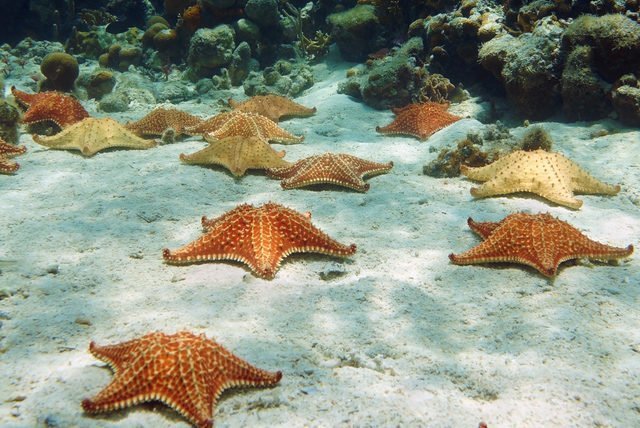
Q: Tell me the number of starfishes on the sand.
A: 13